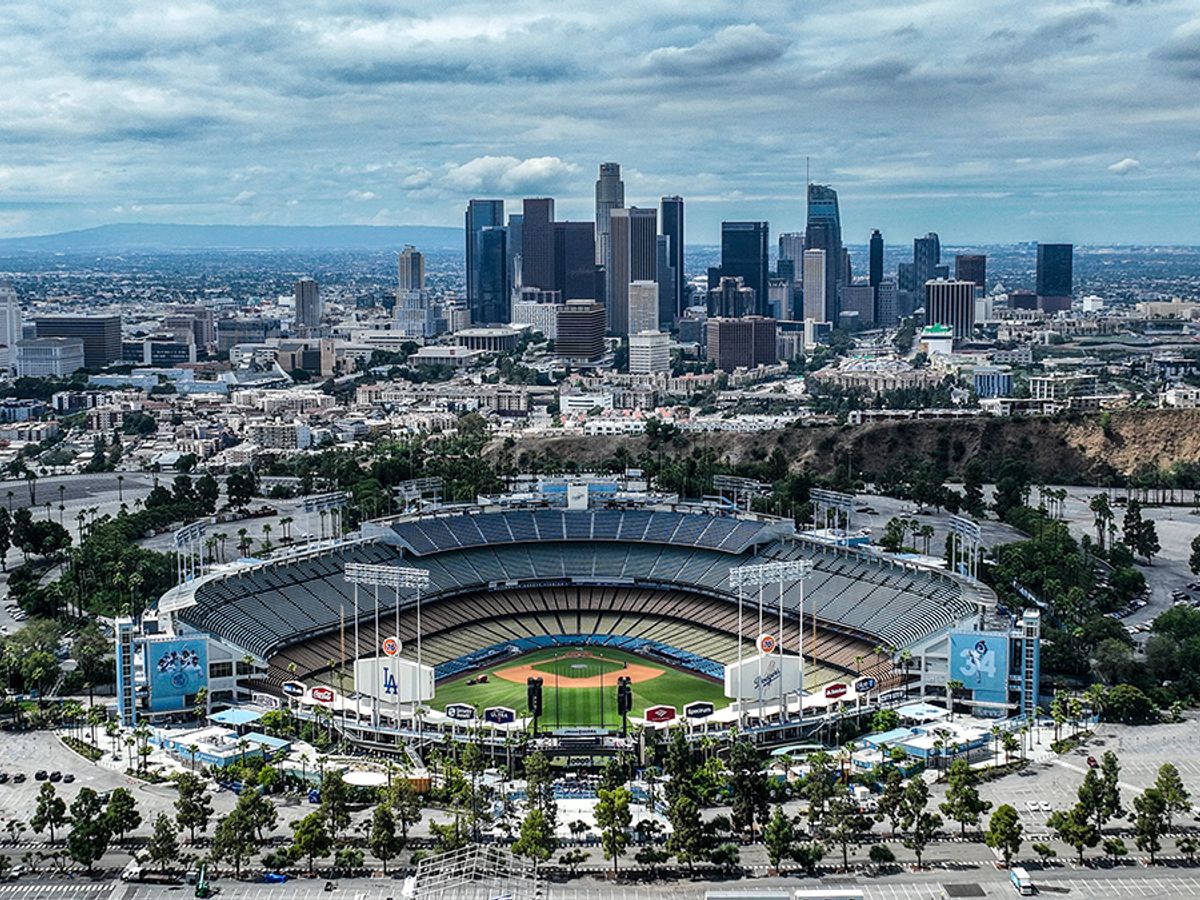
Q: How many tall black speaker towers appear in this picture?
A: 2